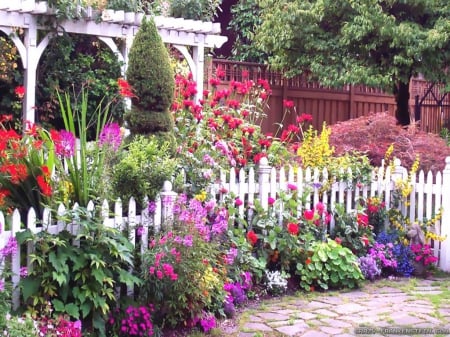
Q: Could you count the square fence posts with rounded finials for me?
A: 4